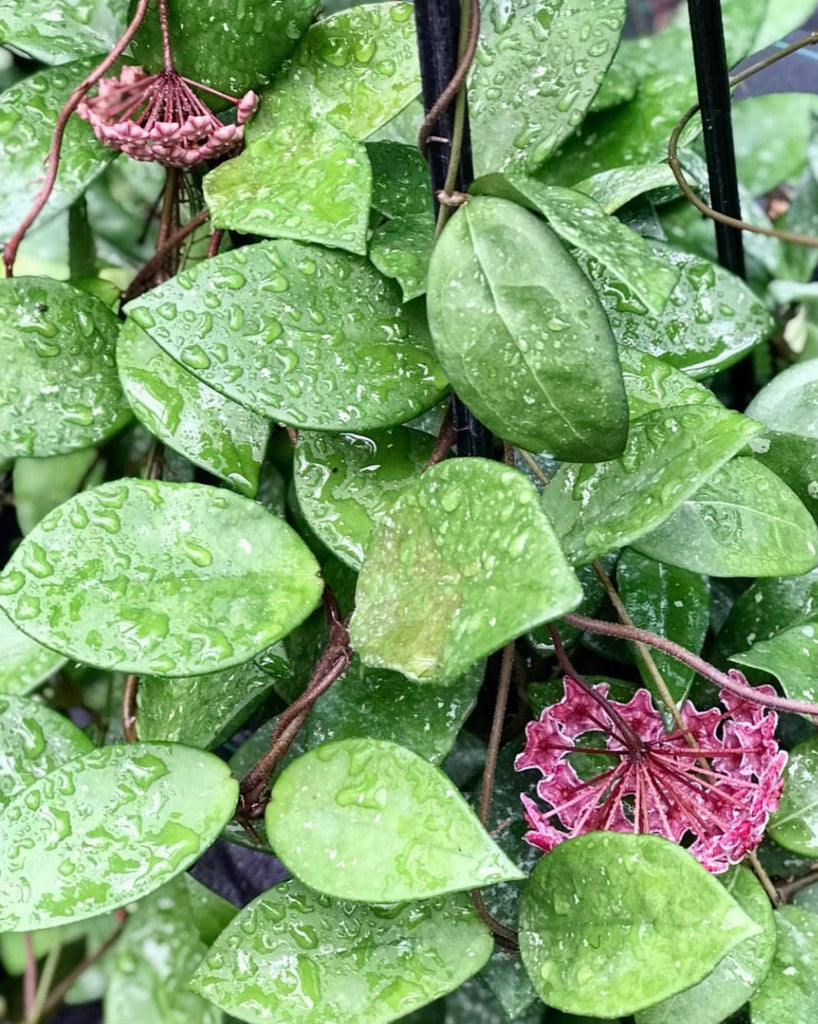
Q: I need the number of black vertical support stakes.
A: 2